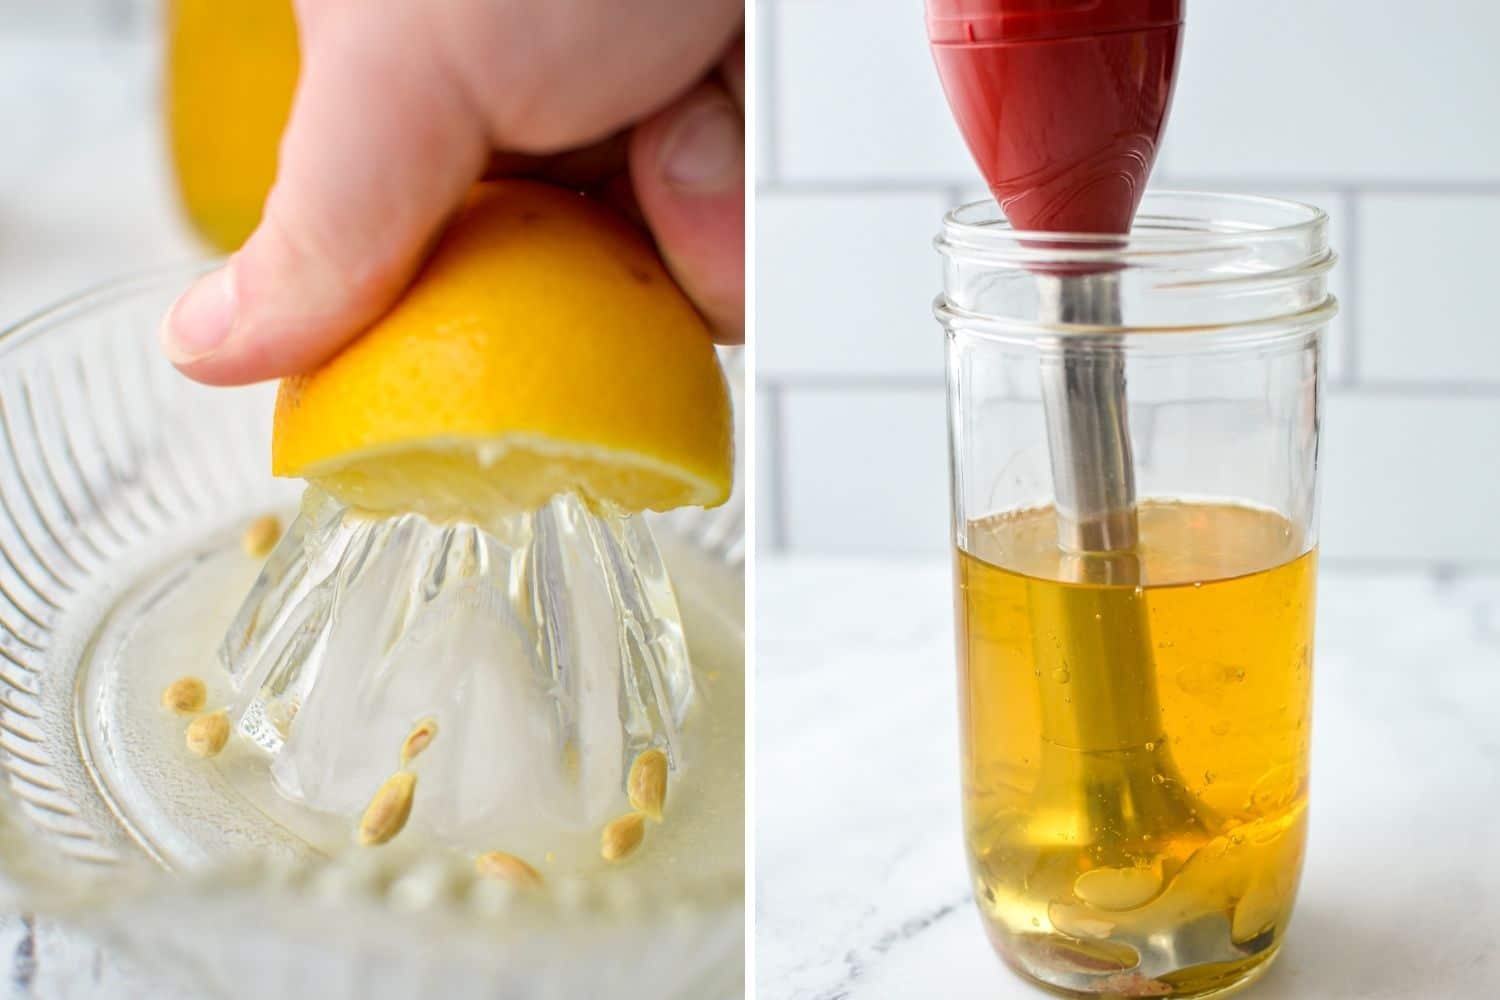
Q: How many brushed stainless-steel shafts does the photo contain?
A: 1